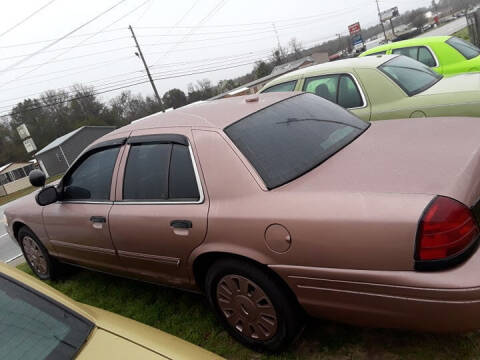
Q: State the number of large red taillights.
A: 1